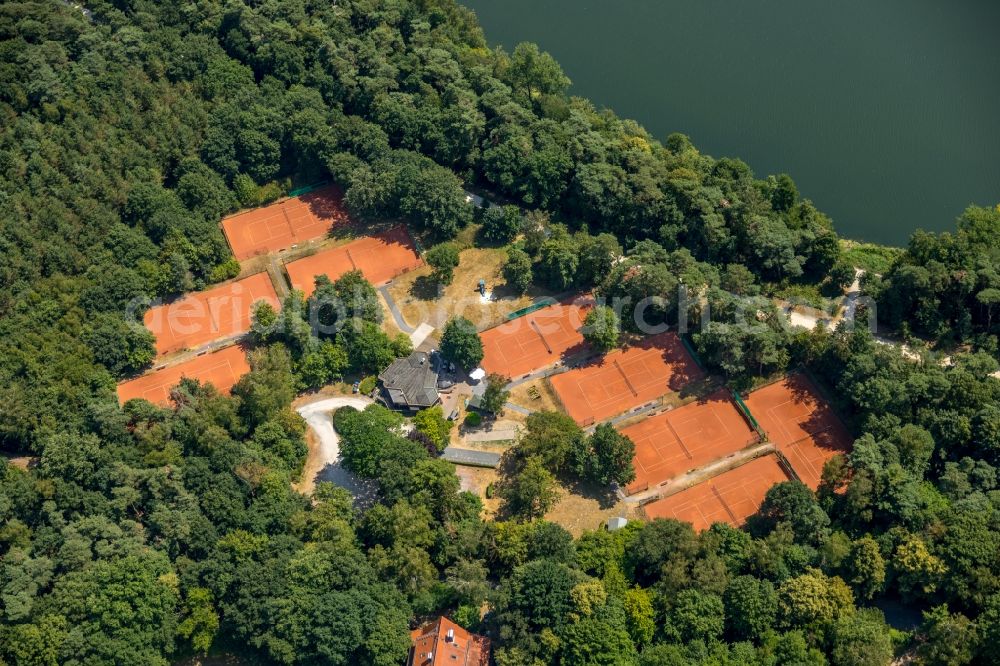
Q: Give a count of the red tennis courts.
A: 9